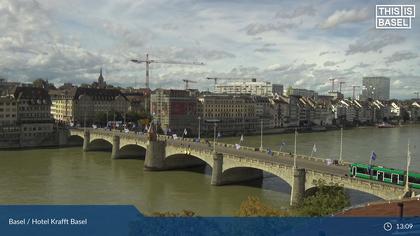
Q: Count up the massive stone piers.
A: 5